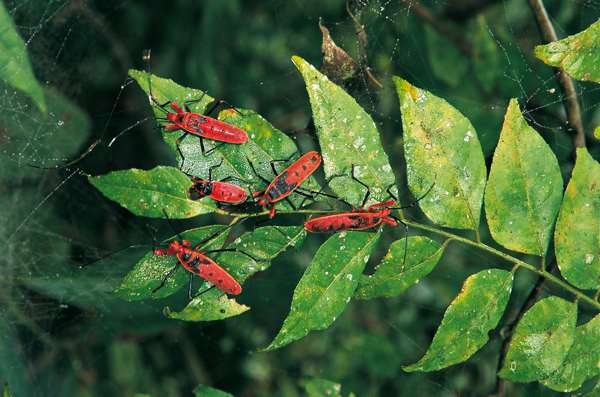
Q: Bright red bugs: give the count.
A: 5